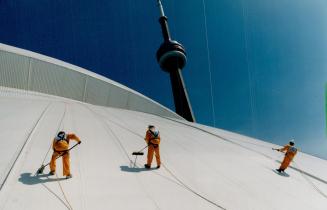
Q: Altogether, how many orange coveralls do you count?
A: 3